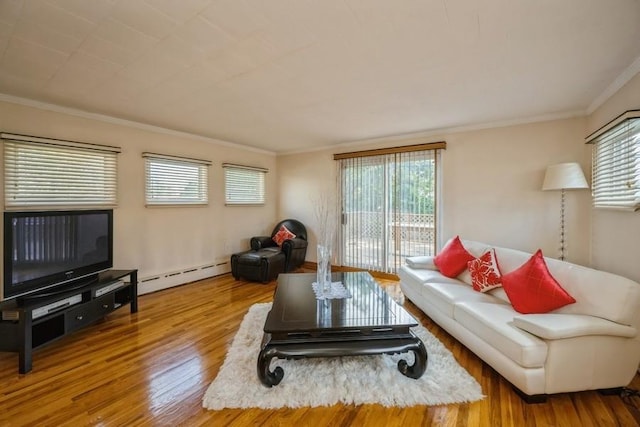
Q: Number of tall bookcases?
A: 0